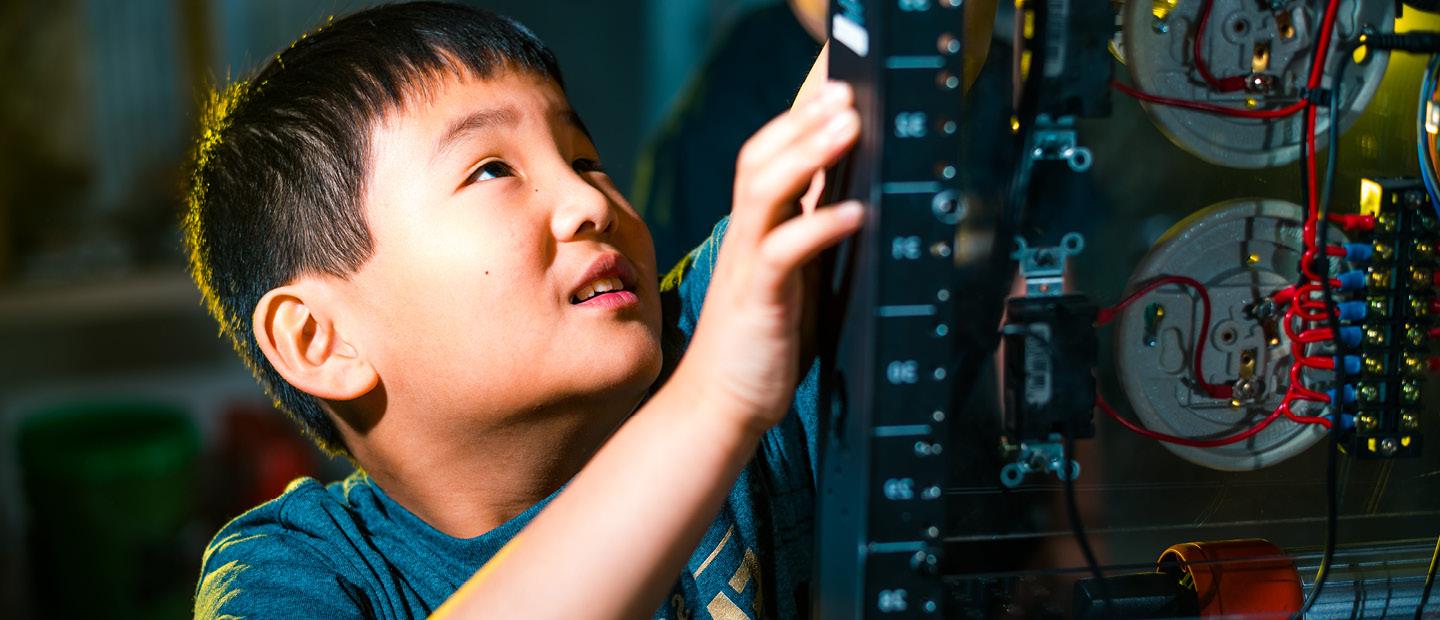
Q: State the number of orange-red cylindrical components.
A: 1